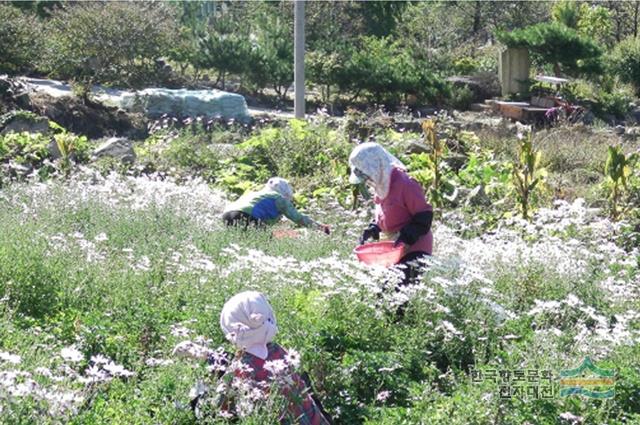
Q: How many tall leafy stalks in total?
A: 3